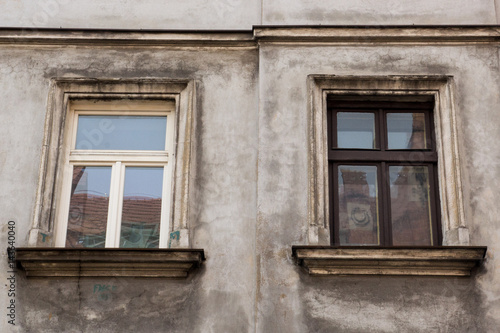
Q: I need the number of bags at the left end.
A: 0